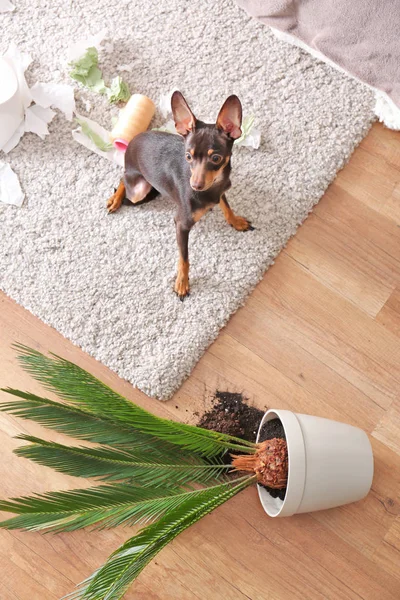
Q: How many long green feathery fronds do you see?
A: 5